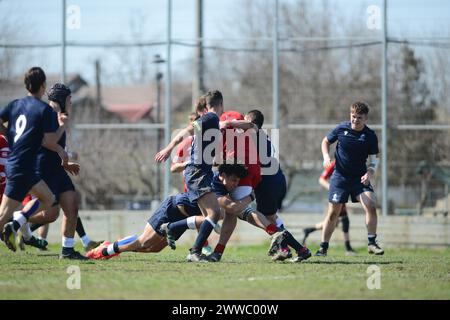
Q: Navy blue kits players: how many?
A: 6